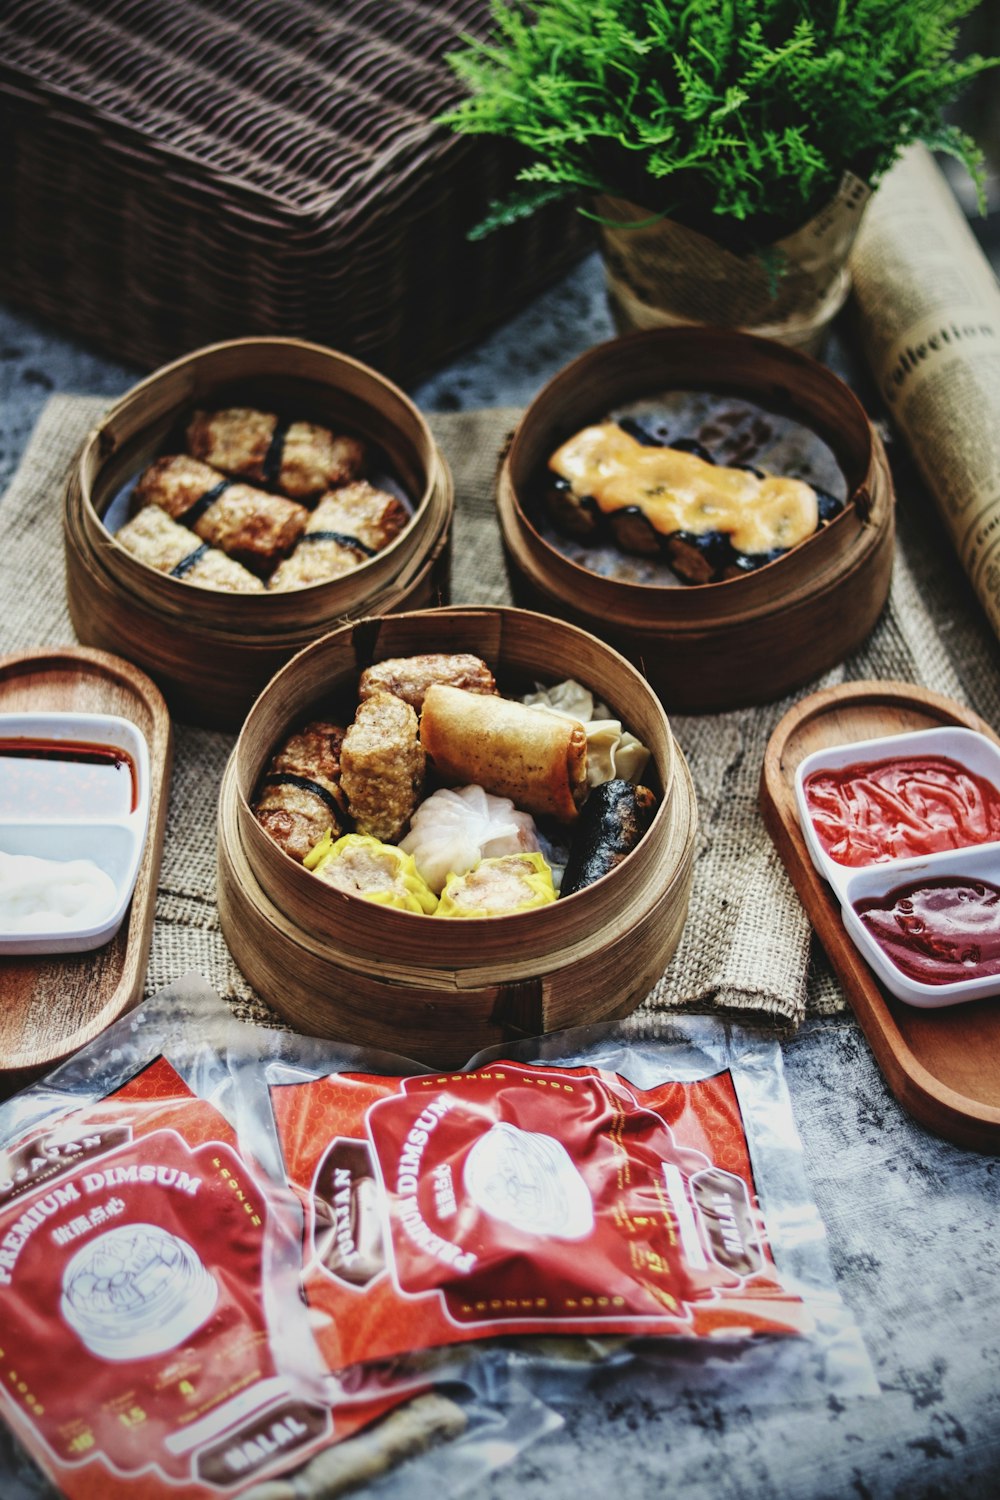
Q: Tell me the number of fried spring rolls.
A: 1